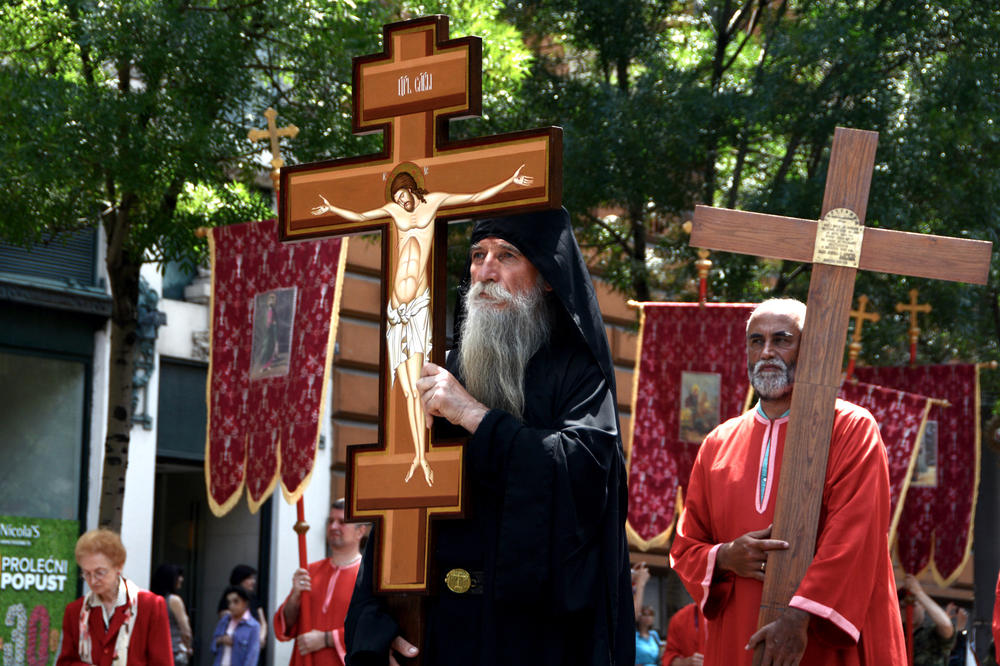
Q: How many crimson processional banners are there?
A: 4